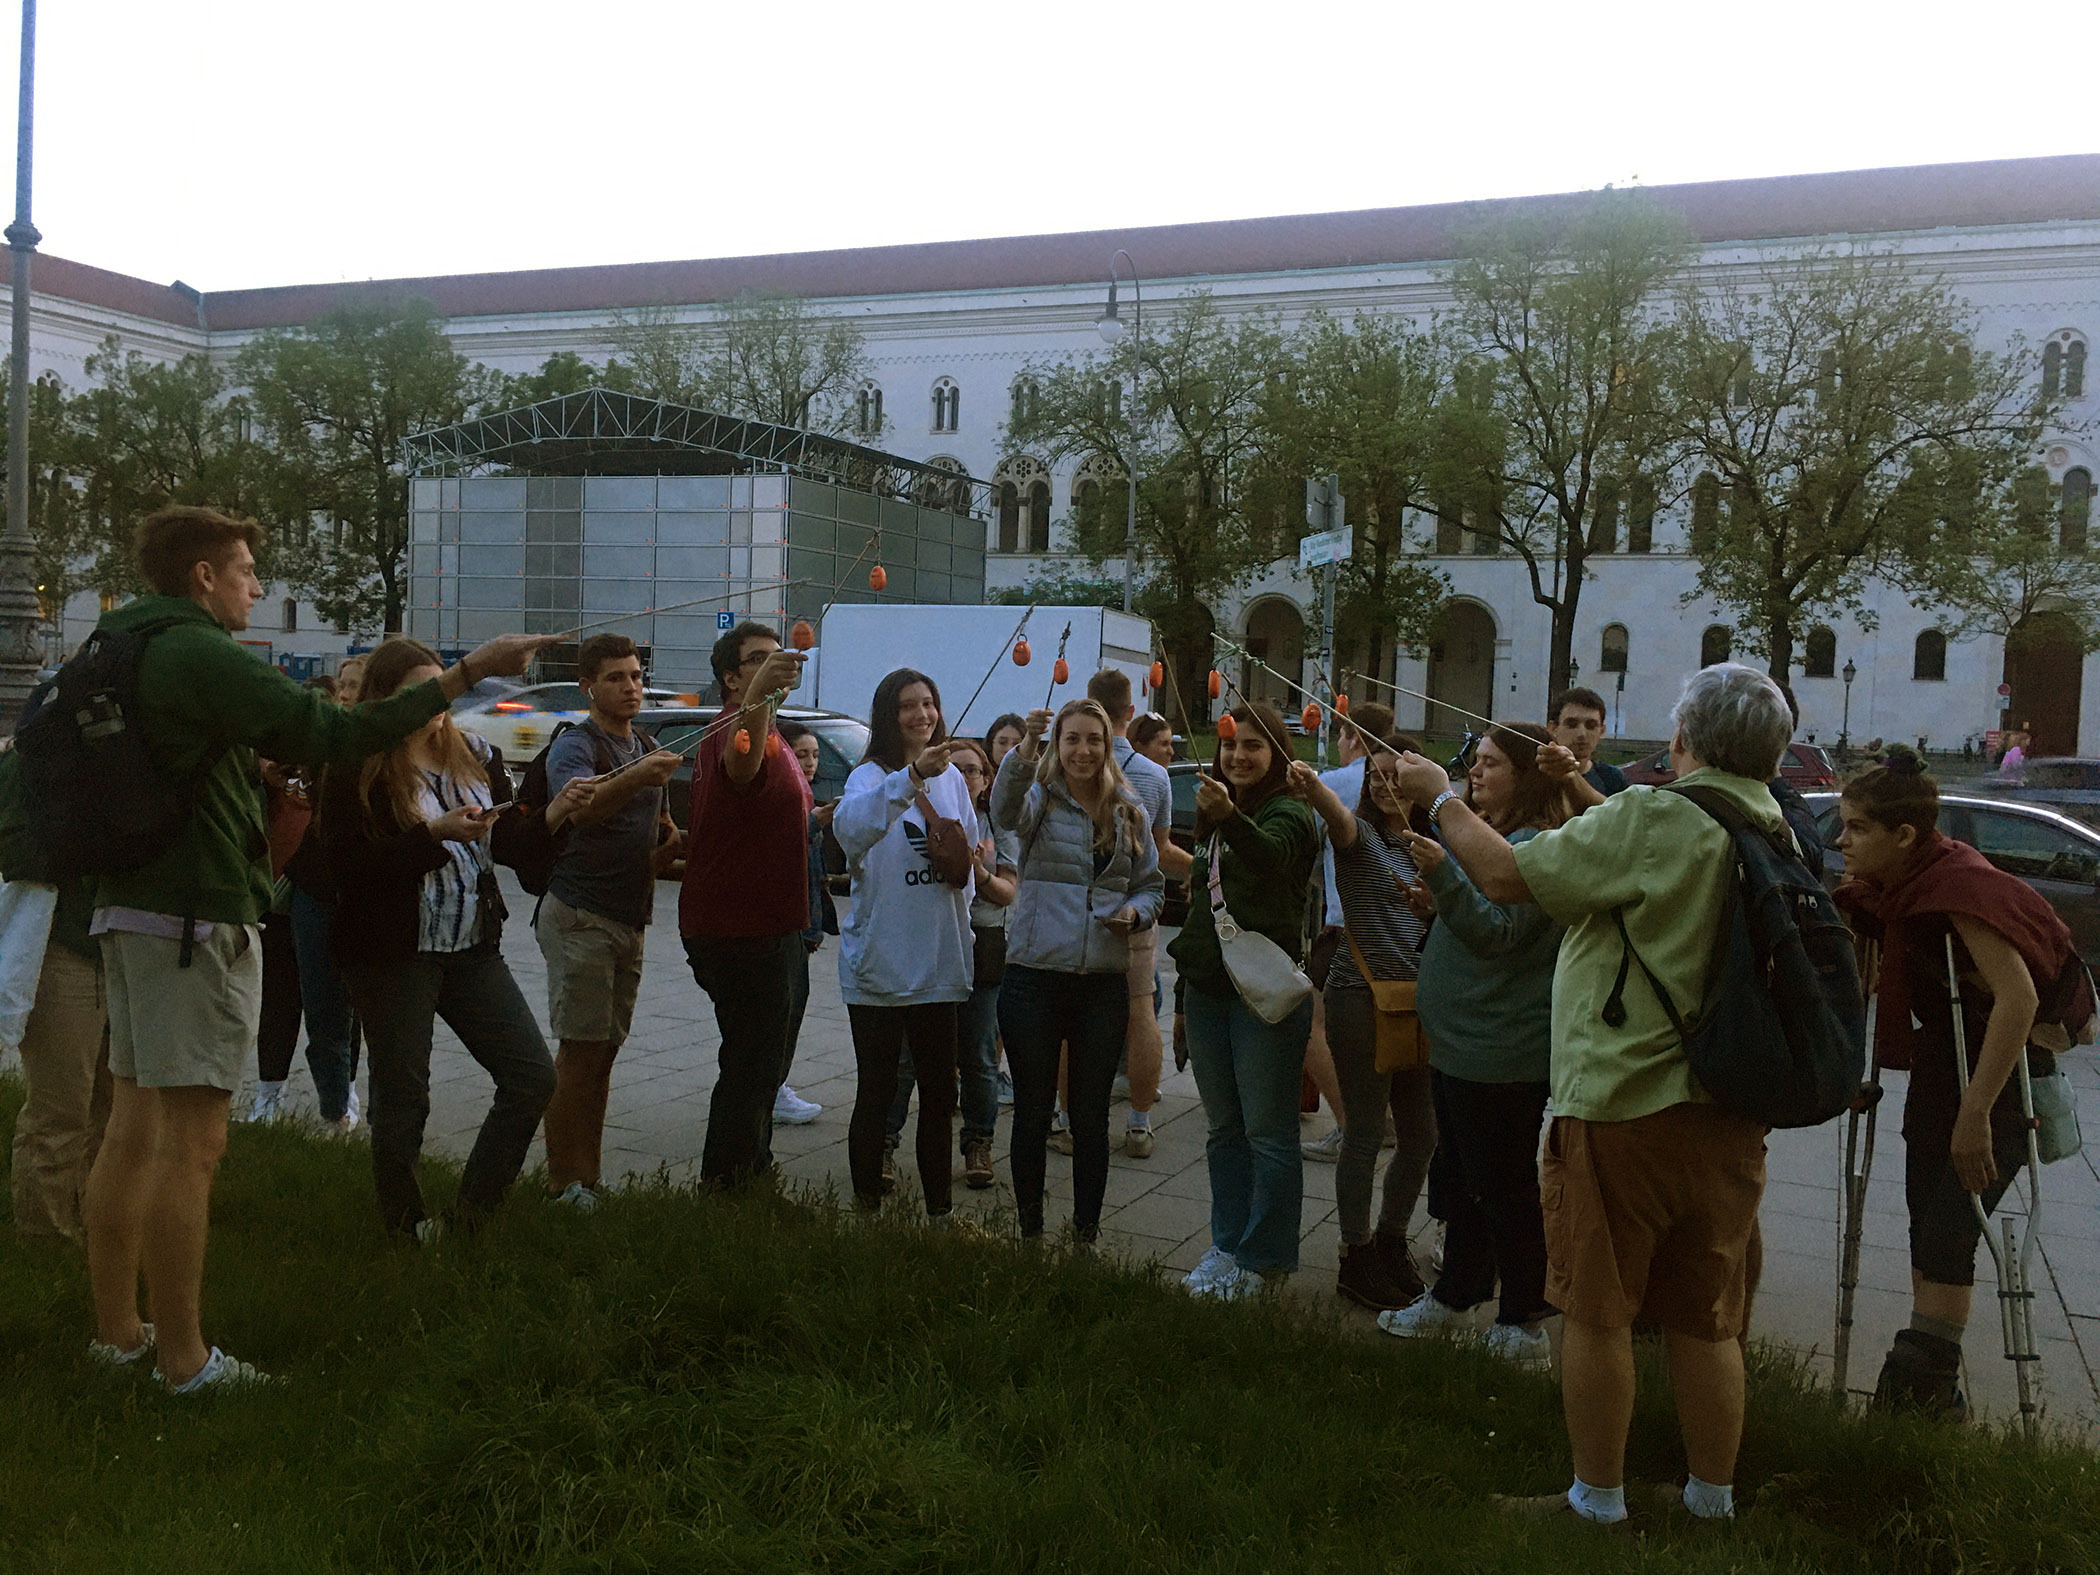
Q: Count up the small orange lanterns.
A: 11